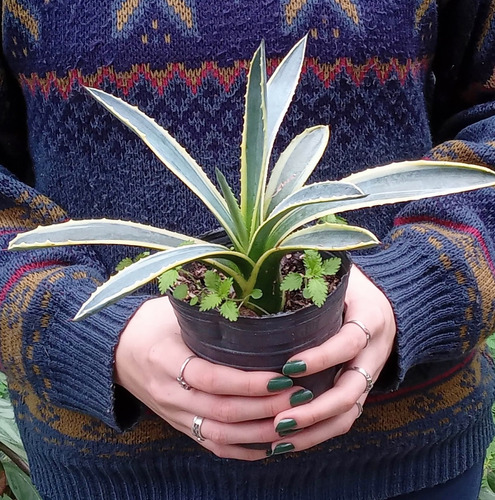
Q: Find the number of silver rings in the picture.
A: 5